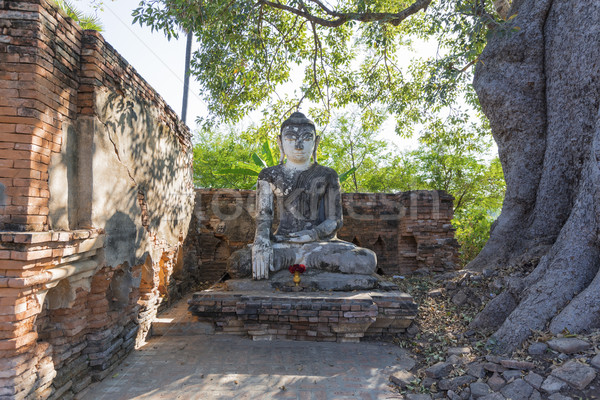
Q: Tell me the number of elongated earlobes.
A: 2